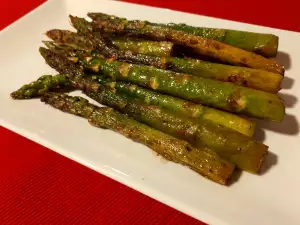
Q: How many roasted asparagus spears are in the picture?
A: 8